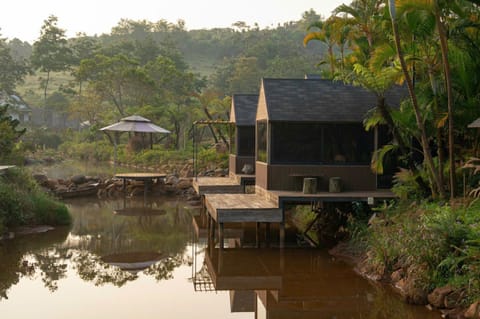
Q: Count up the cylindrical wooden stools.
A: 2